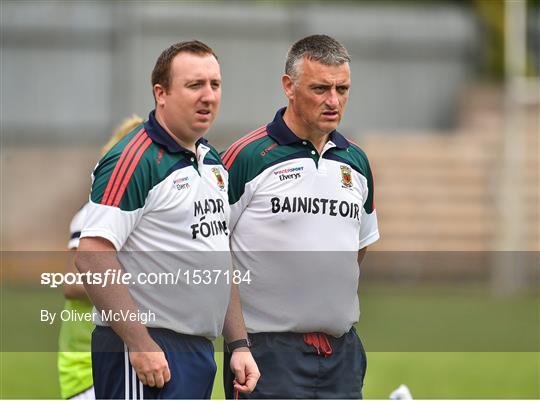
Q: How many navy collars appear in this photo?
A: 2